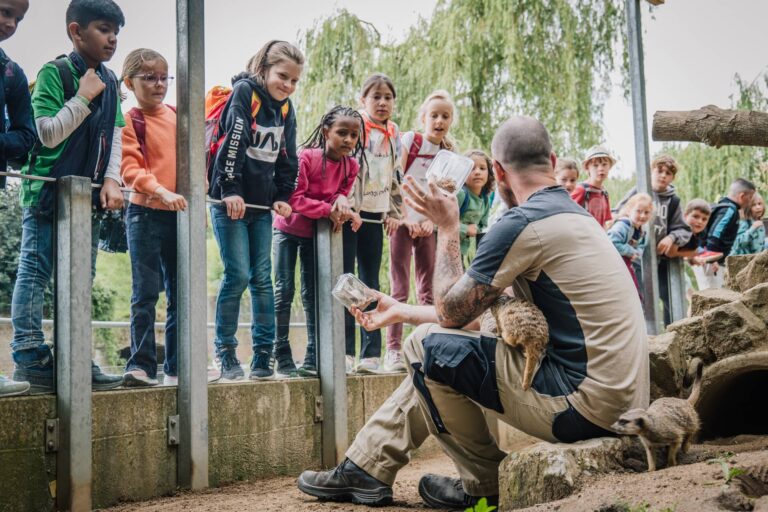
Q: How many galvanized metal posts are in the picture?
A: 5